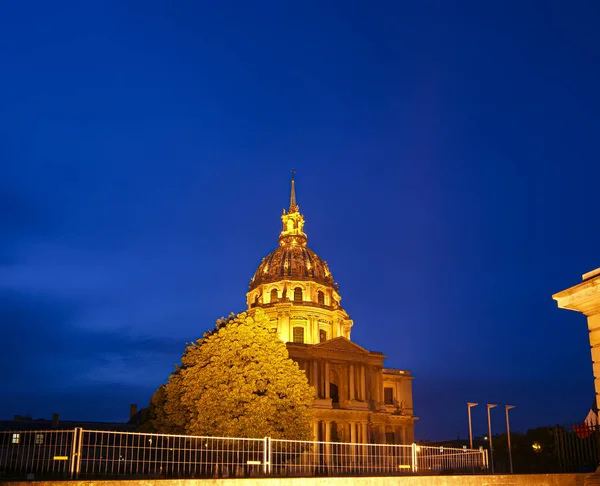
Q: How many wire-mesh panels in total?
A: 4